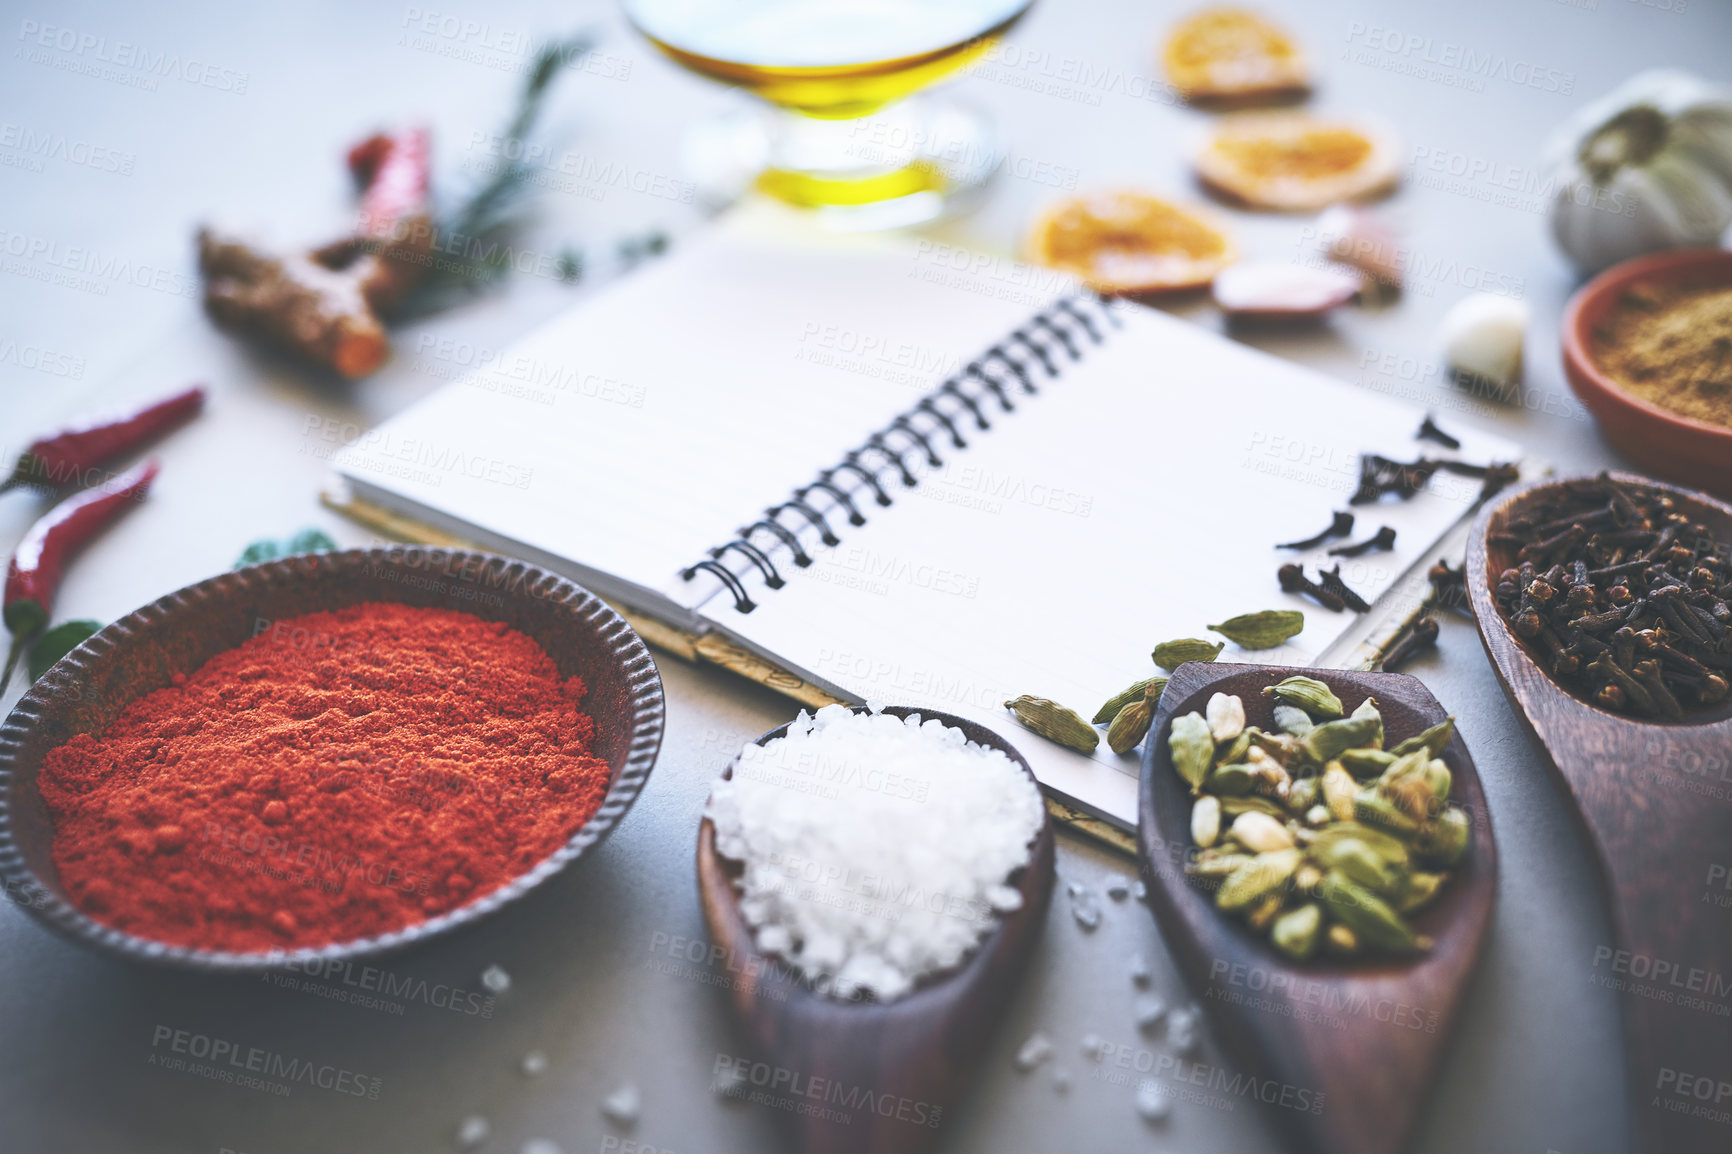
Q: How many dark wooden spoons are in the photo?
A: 3